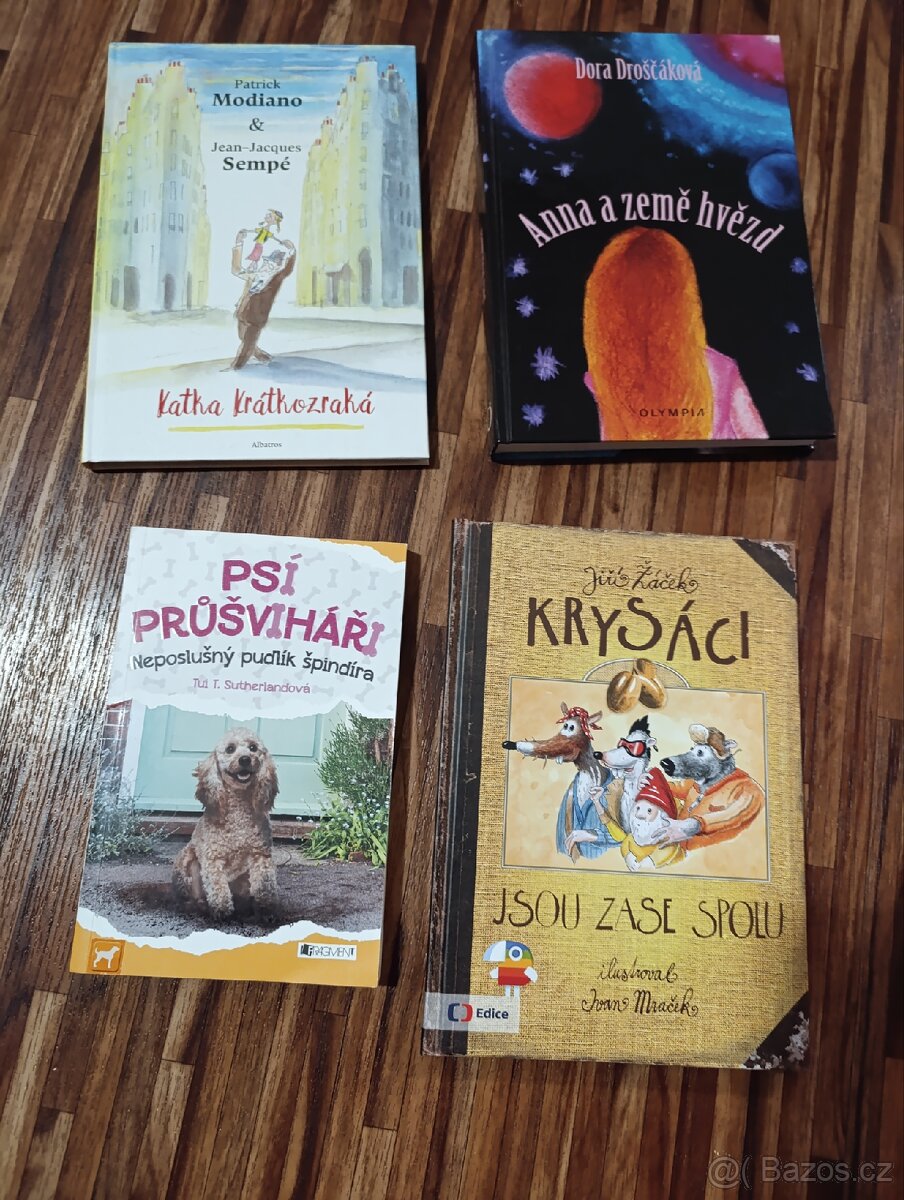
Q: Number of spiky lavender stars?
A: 9